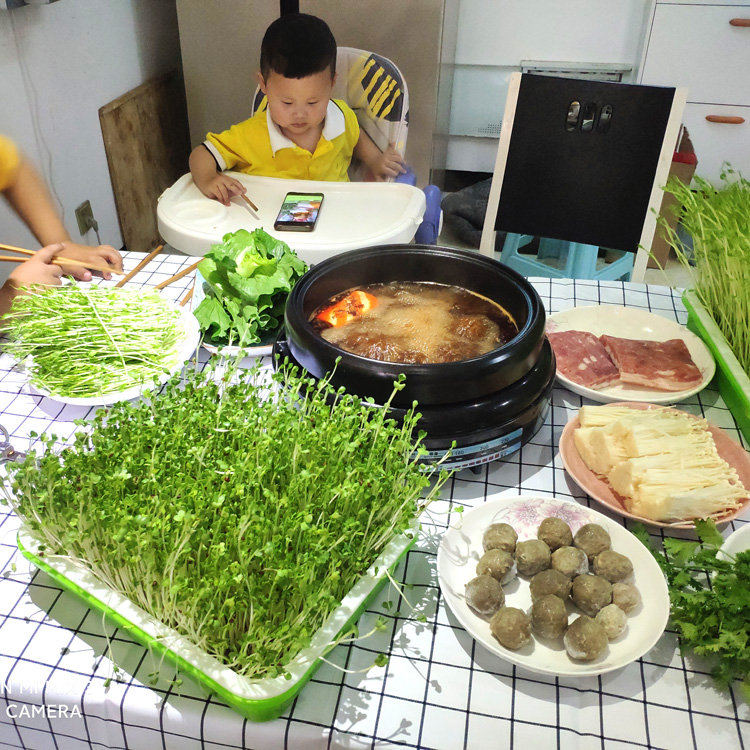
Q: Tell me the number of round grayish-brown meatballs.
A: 15